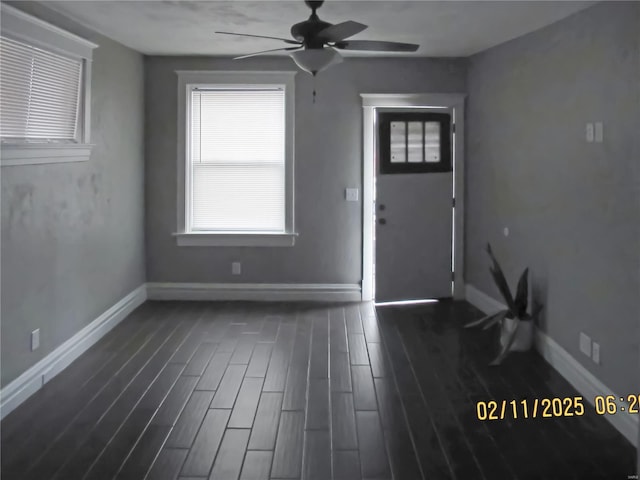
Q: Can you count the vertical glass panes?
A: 3